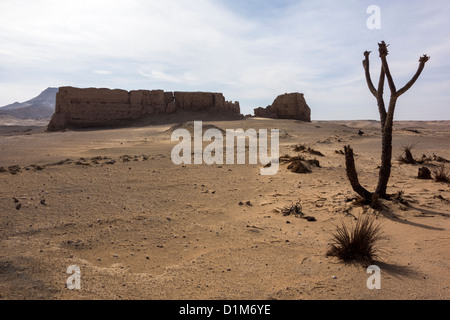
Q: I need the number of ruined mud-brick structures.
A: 2